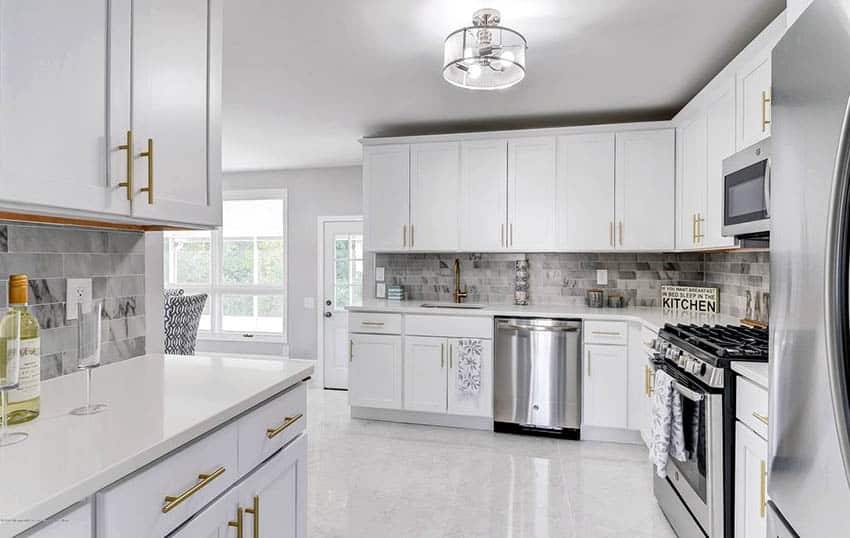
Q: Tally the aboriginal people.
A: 0